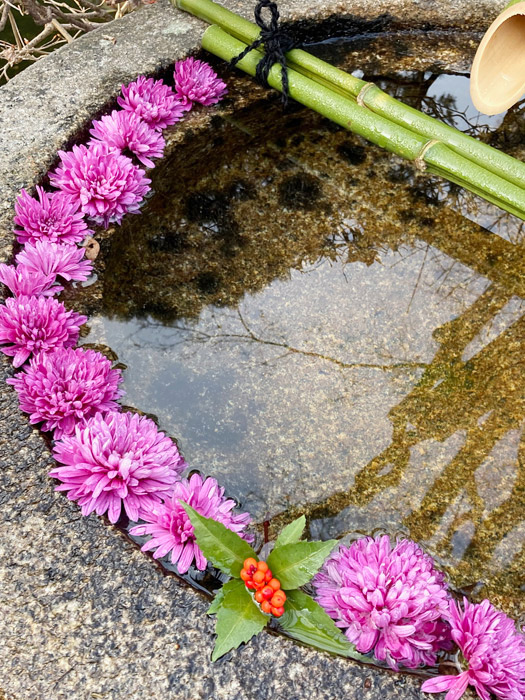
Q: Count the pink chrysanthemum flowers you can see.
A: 13